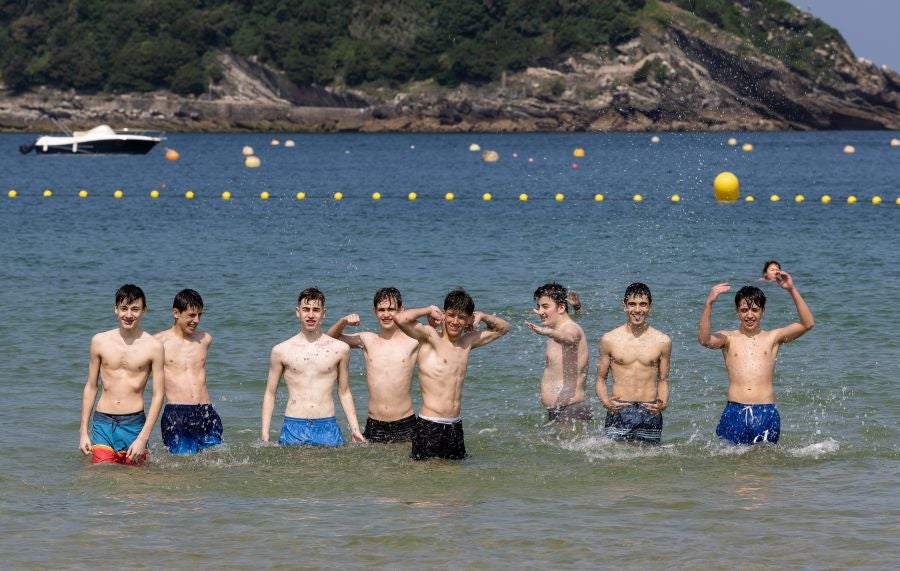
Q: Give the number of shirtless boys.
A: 8